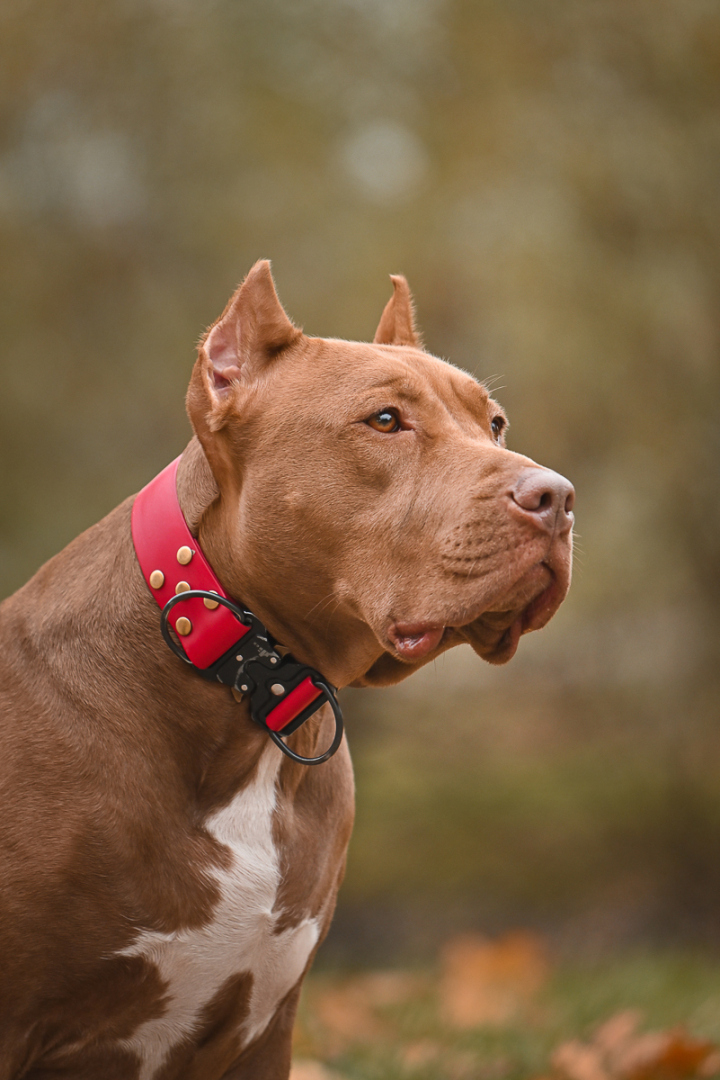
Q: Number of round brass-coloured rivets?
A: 5